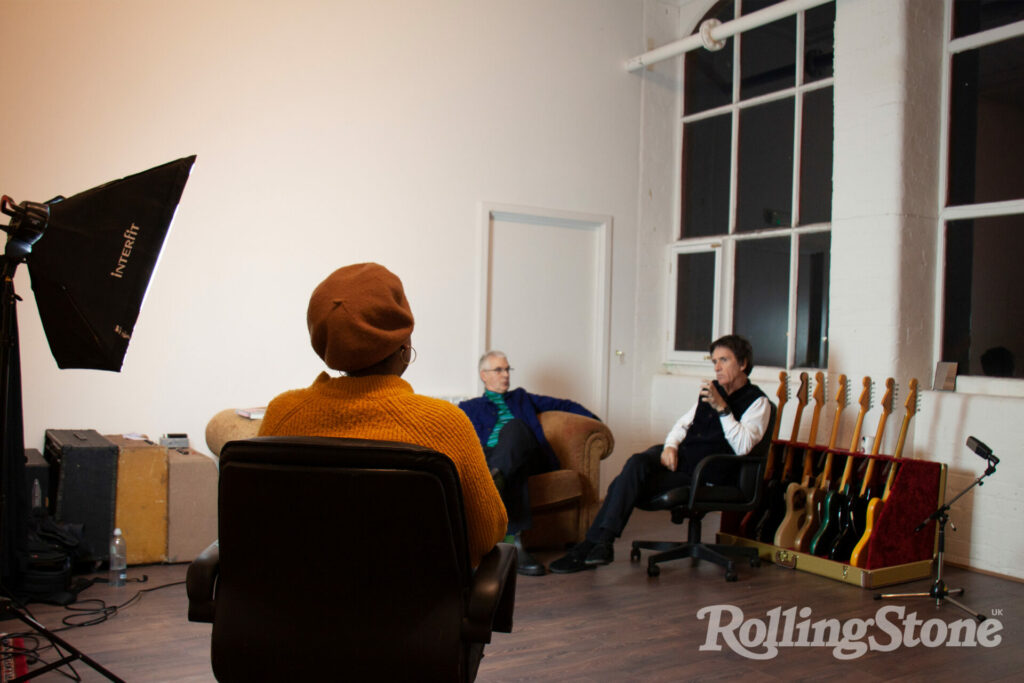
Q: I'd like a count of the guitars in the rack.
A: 7